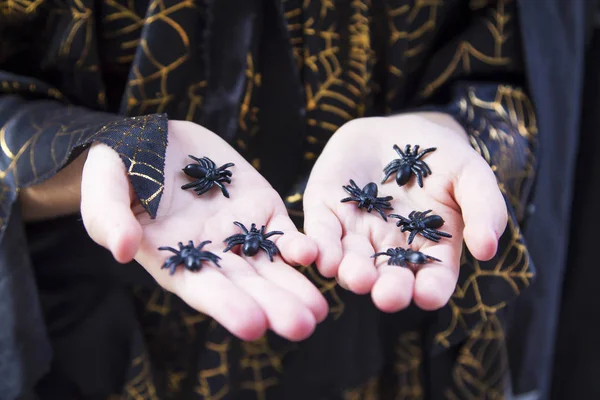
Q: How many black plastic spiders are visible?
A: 7